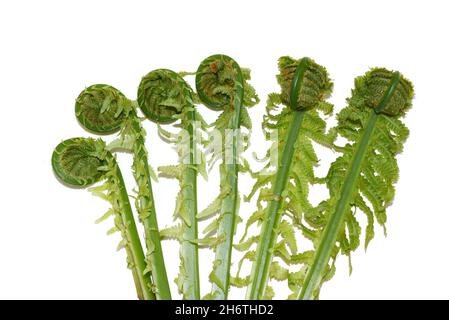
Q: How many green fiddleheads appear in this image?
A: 6